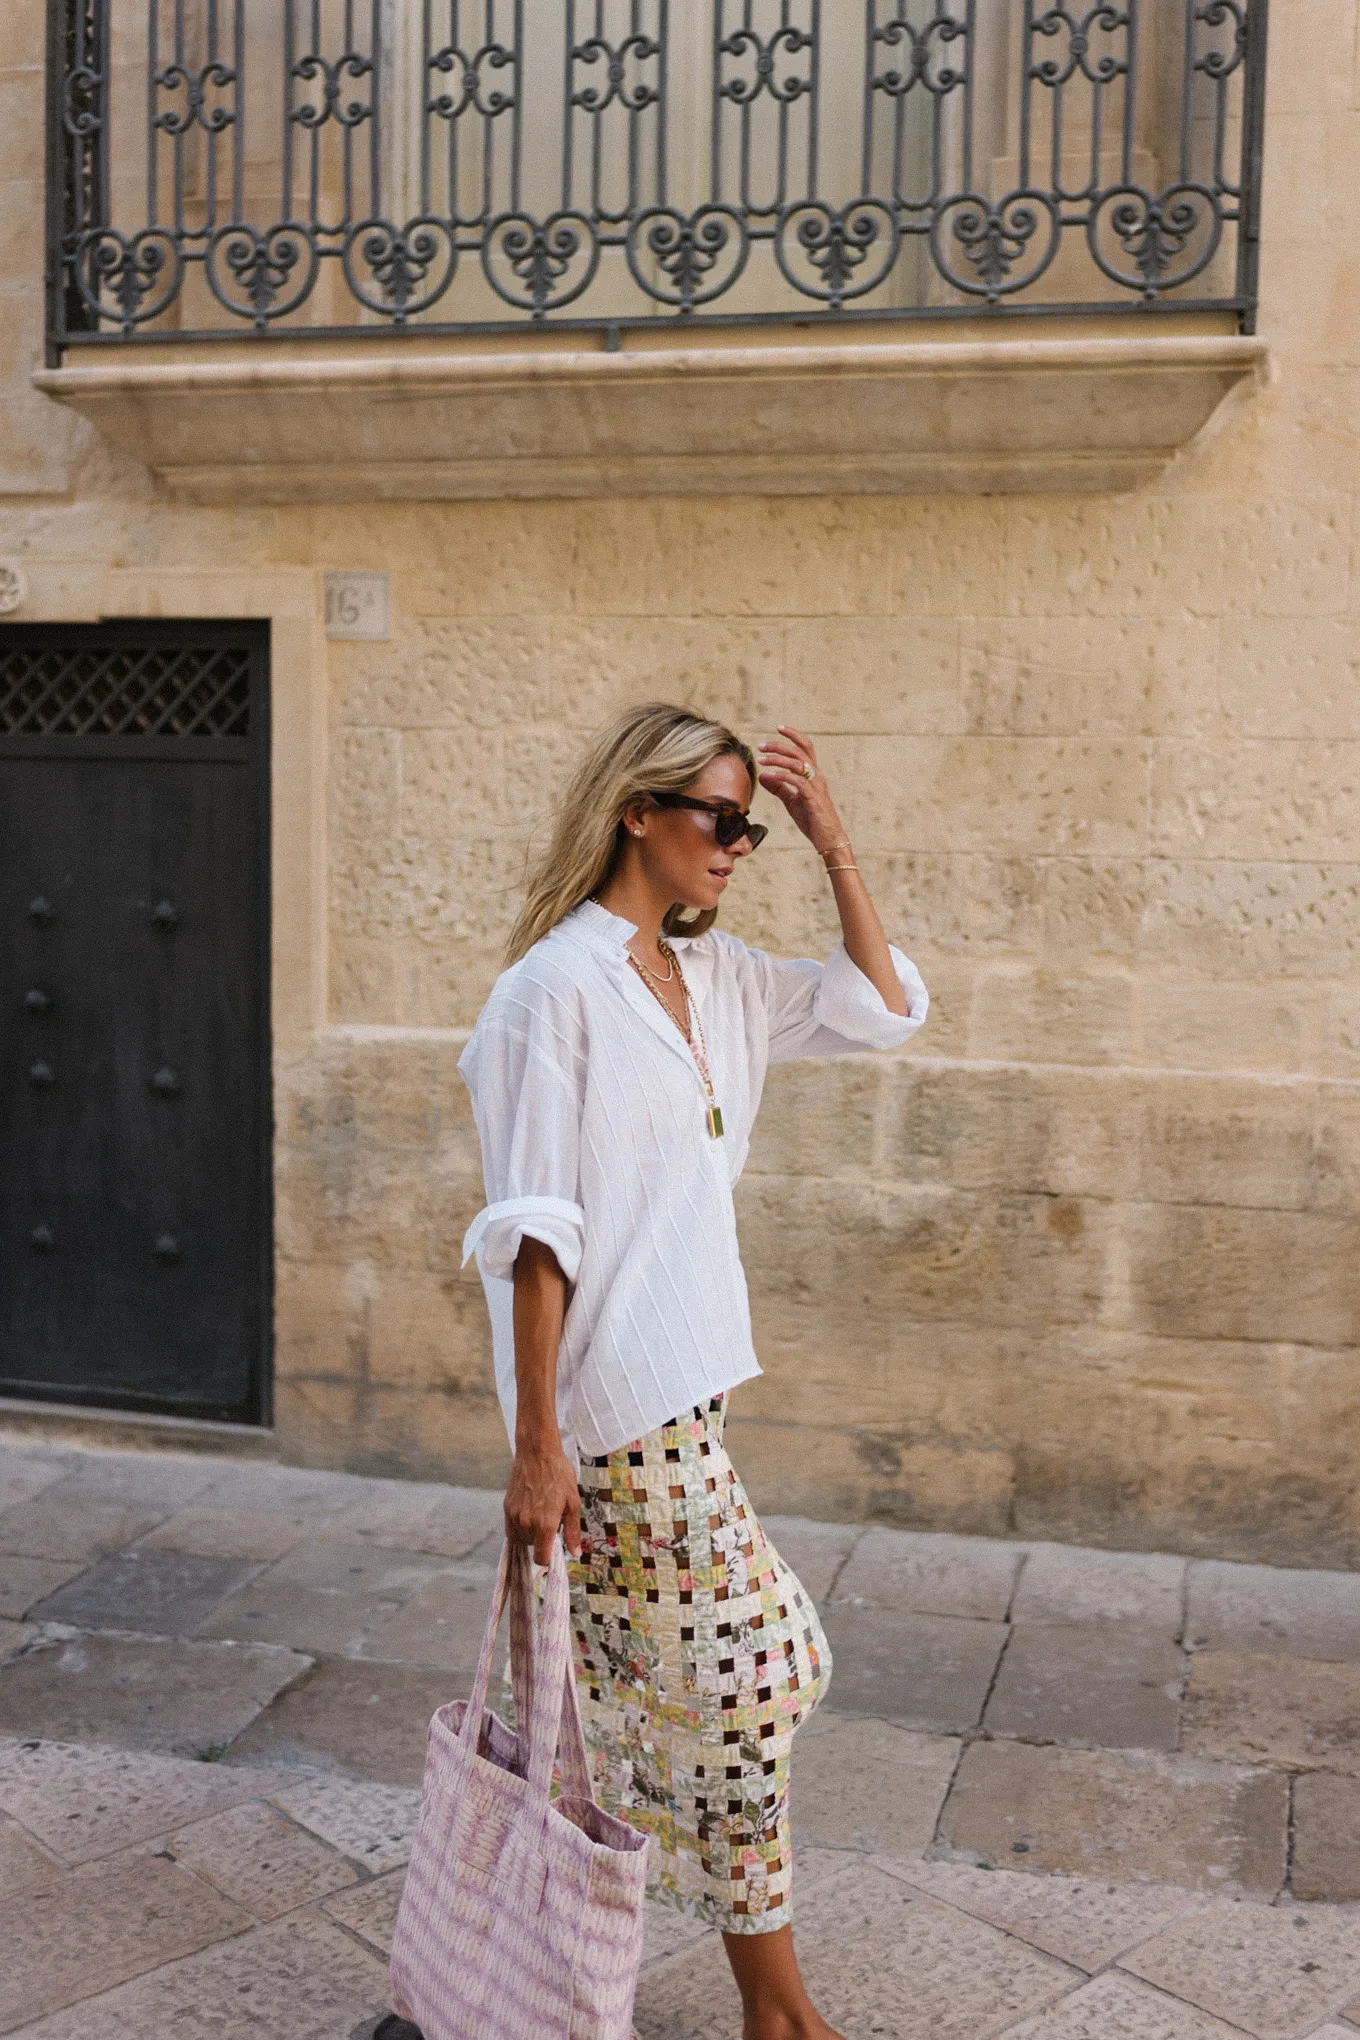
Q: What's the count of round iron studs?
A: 7